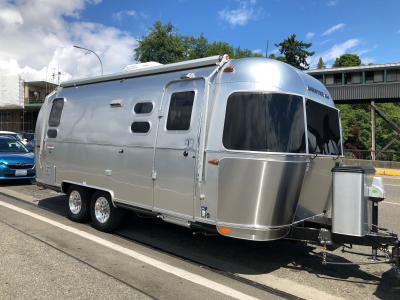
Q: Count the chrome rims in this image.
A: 2